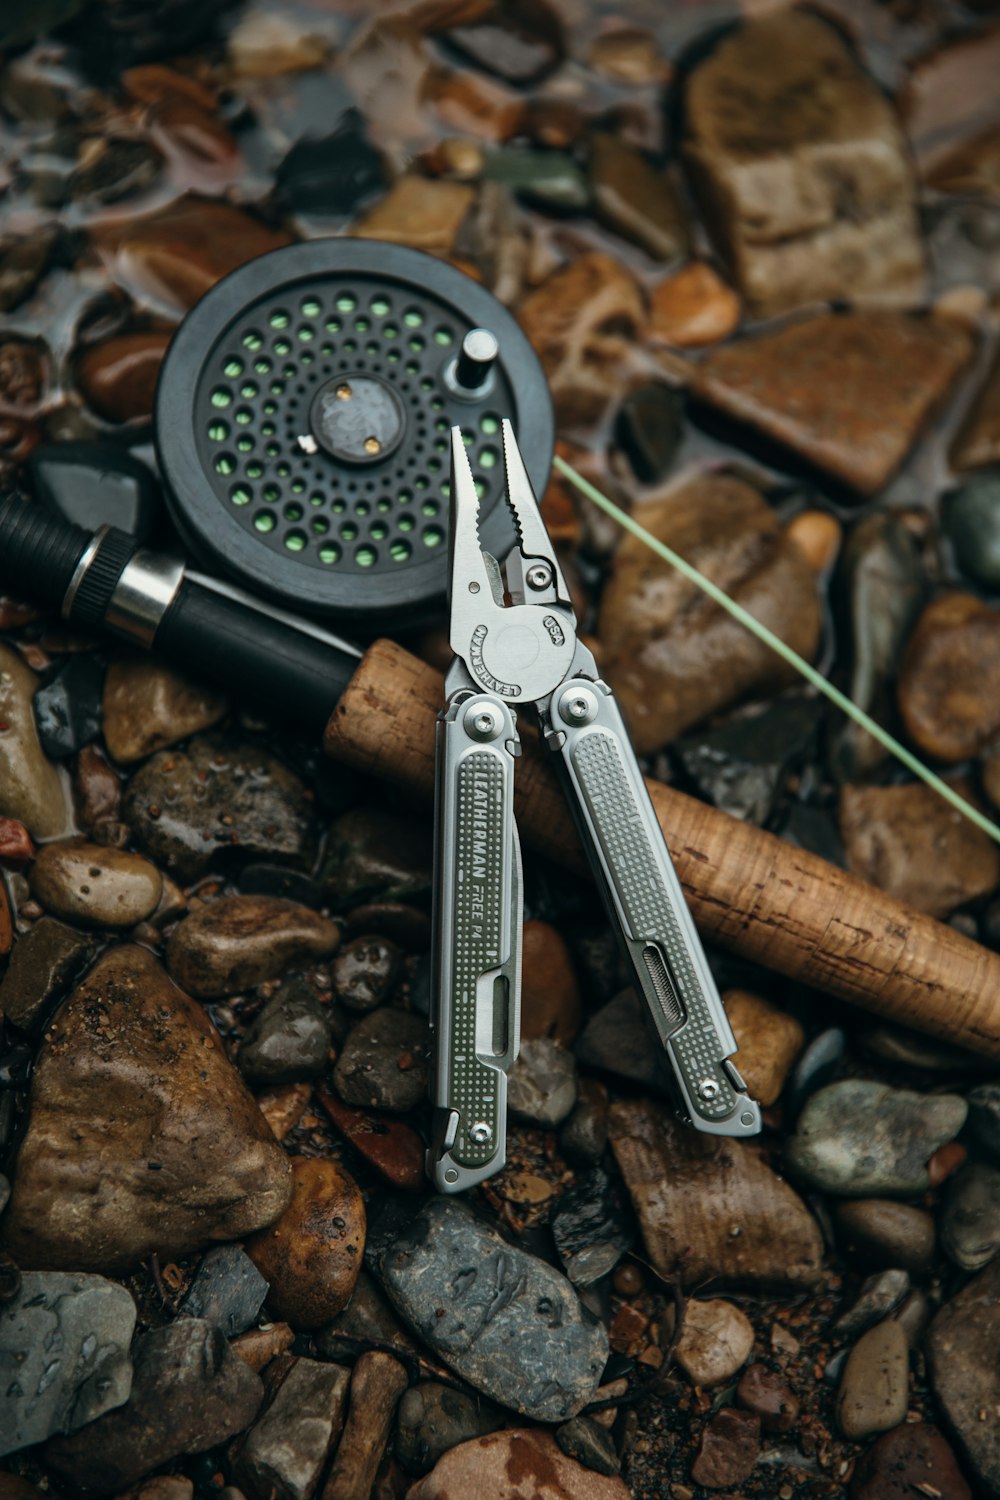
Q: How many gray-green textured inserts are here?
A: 2